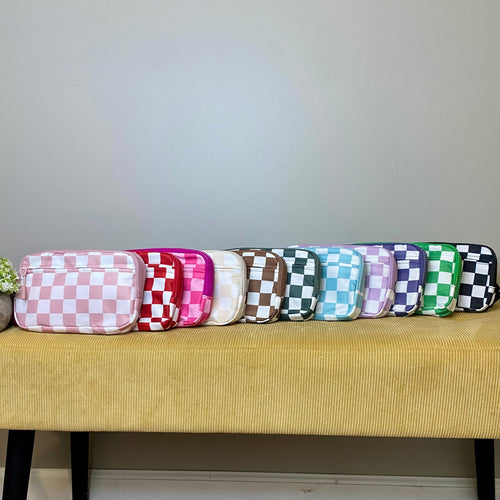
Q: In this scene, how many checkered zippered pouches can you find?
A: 11